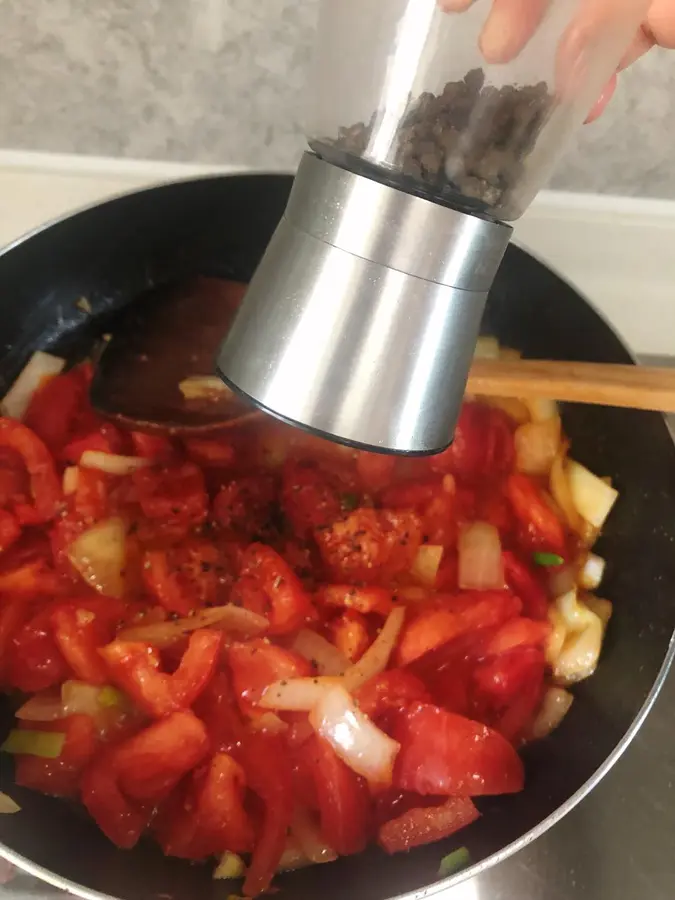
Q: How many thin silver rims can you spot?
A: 1